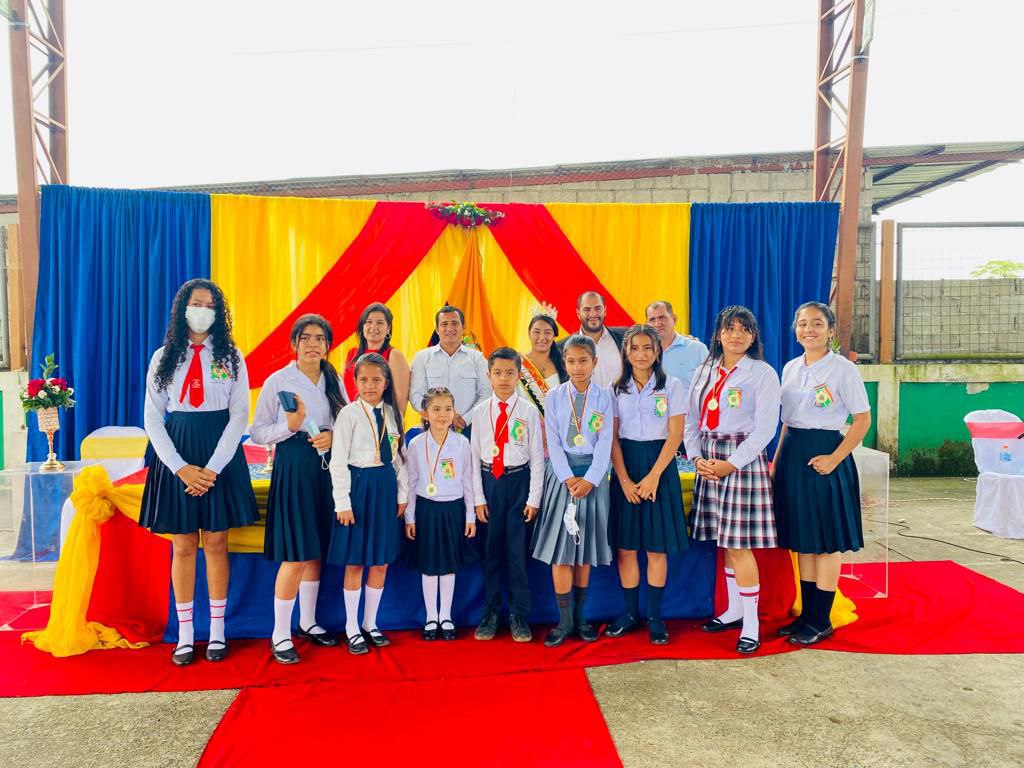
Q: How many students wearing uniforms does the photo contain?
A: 9